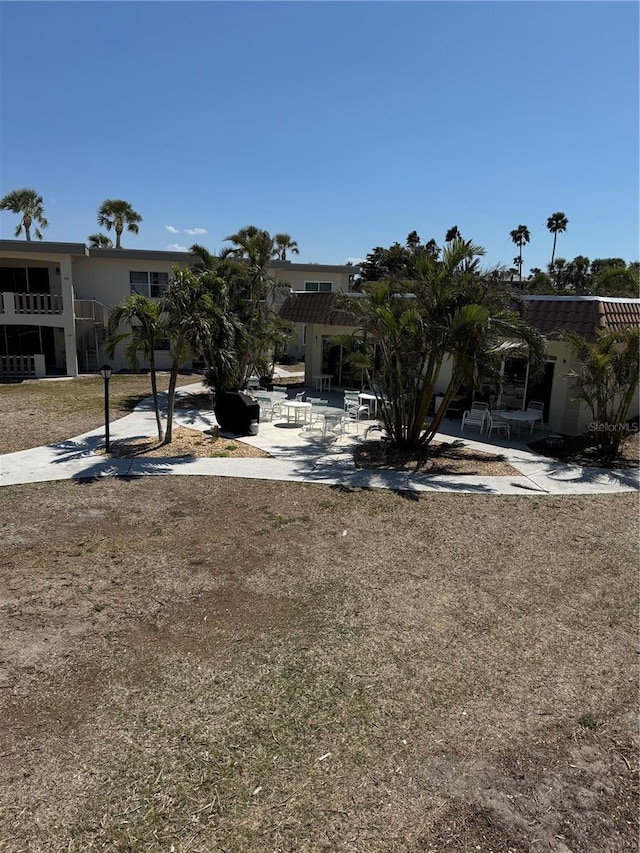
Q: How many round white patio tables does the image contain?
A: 6